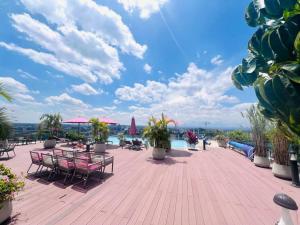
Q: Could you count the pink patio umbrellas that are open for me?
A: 2